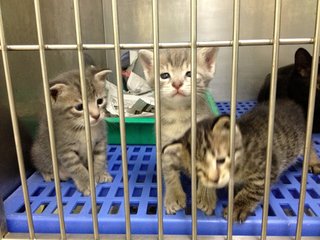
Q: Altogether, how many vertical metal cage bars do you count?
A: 9